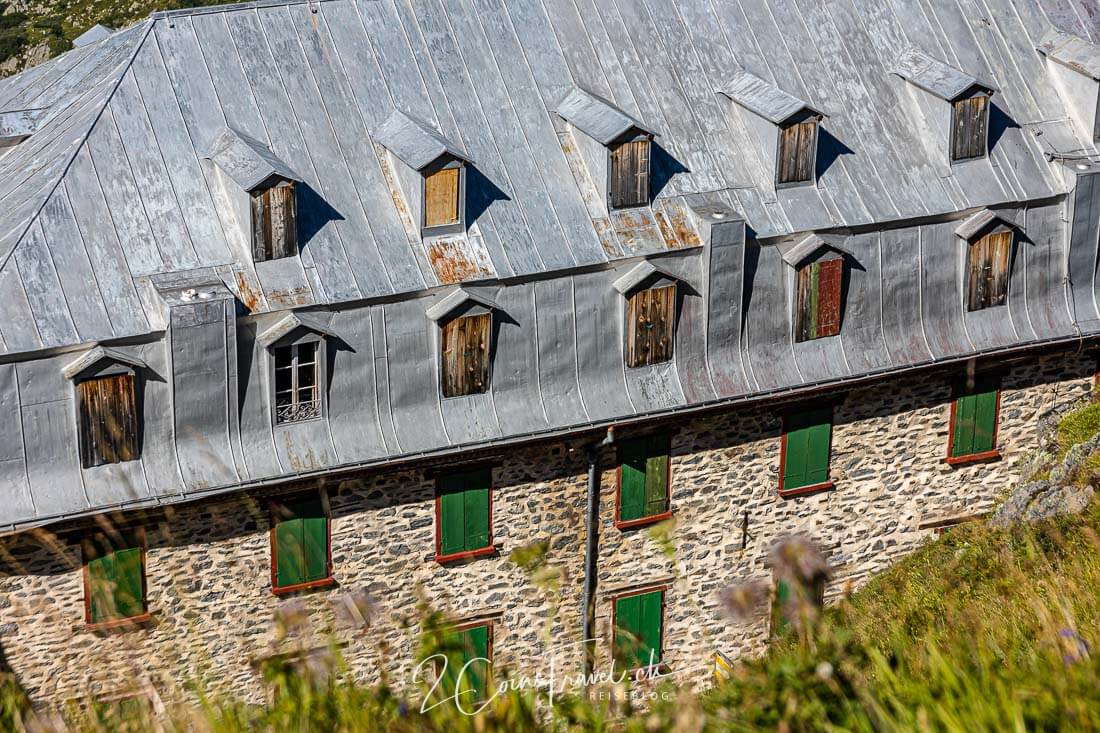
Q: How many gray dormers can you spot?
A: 12